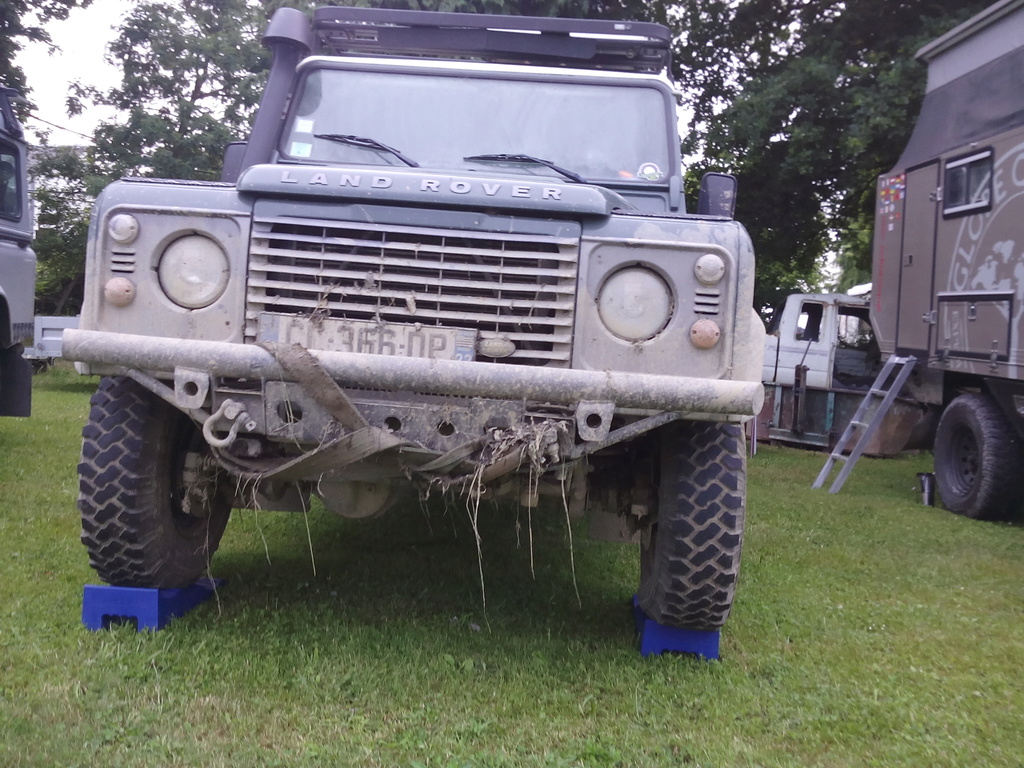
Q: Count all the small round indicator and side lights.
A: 4